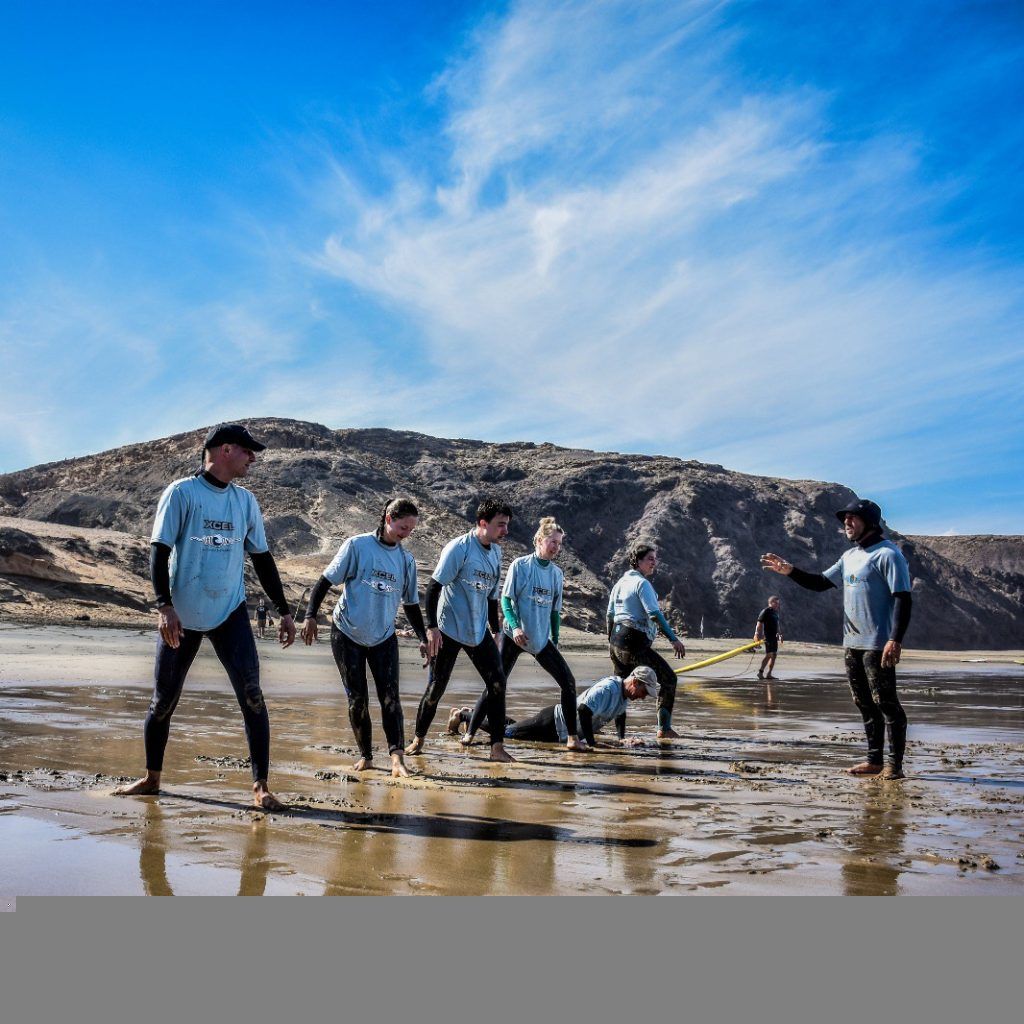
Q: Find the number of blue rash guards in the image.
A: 7